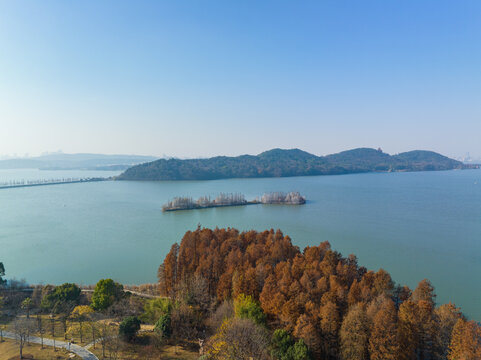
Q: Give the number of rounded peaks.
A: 3